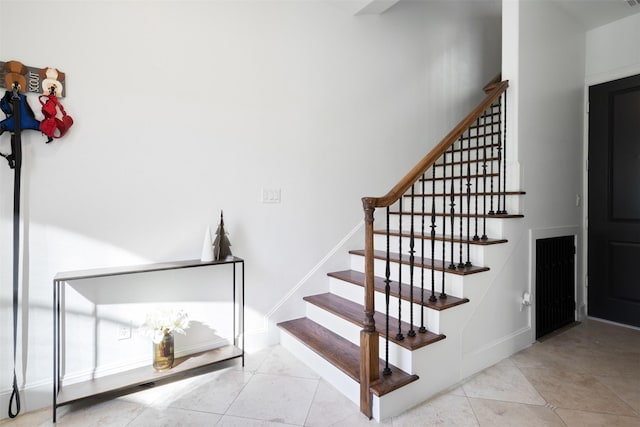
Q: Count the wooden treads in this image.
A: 14